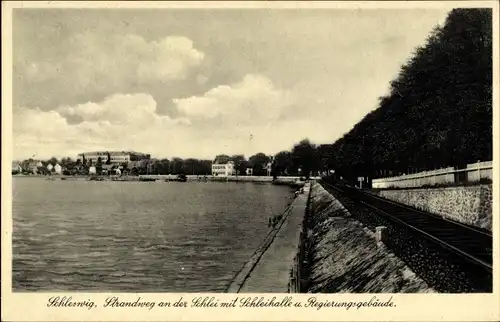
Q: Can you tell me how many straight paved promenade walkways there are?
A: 1